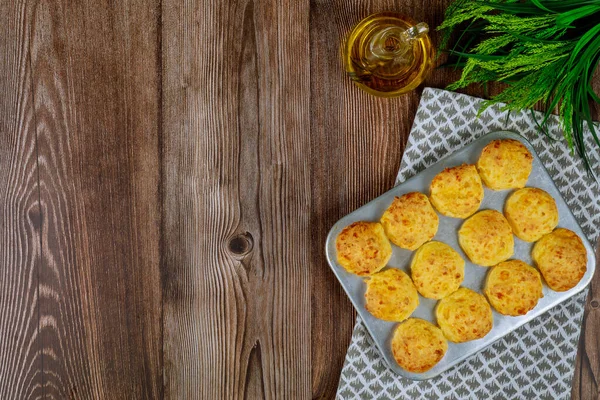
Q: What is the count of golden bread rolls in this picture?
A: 12